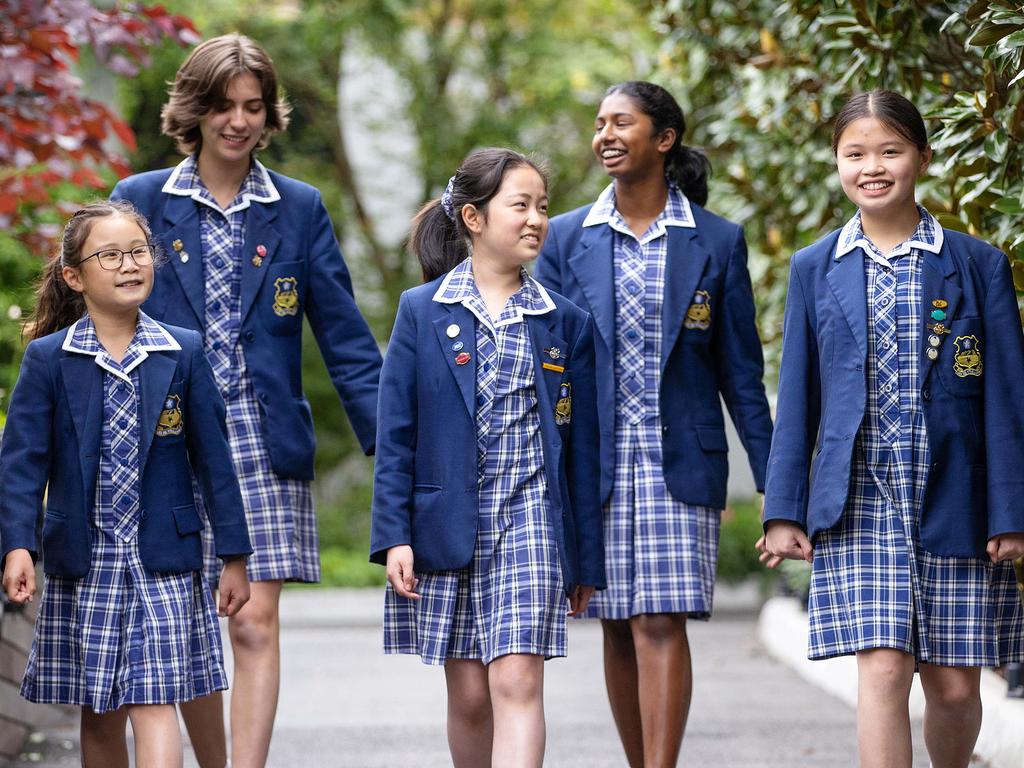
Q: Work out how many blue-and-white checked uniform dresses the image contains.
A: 5